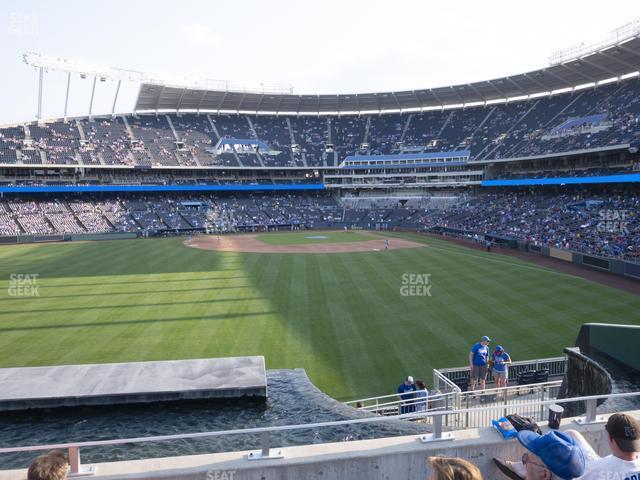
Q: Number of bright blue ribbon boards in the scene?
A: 2